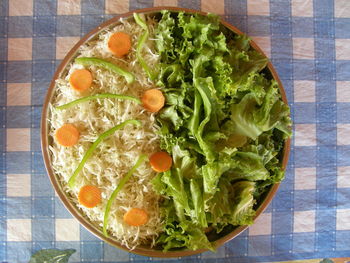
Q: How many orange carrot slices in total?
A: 7